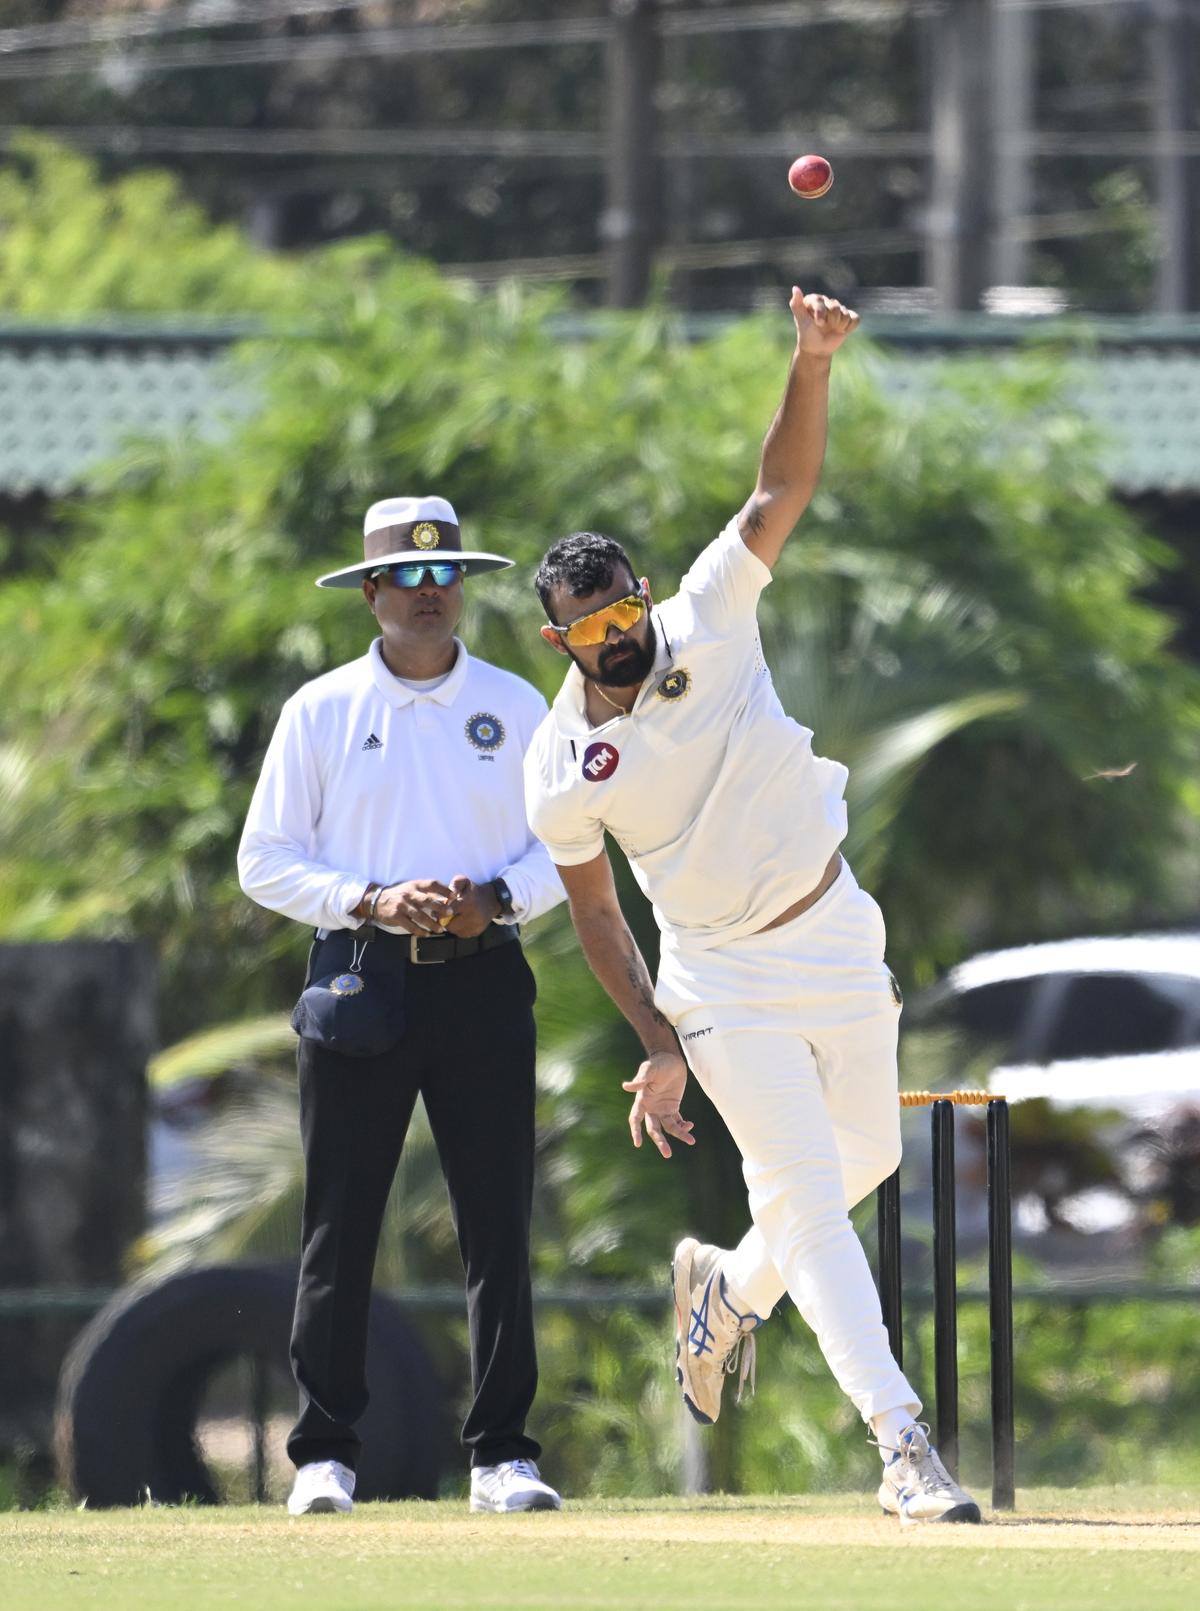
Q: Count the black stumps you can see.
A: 3